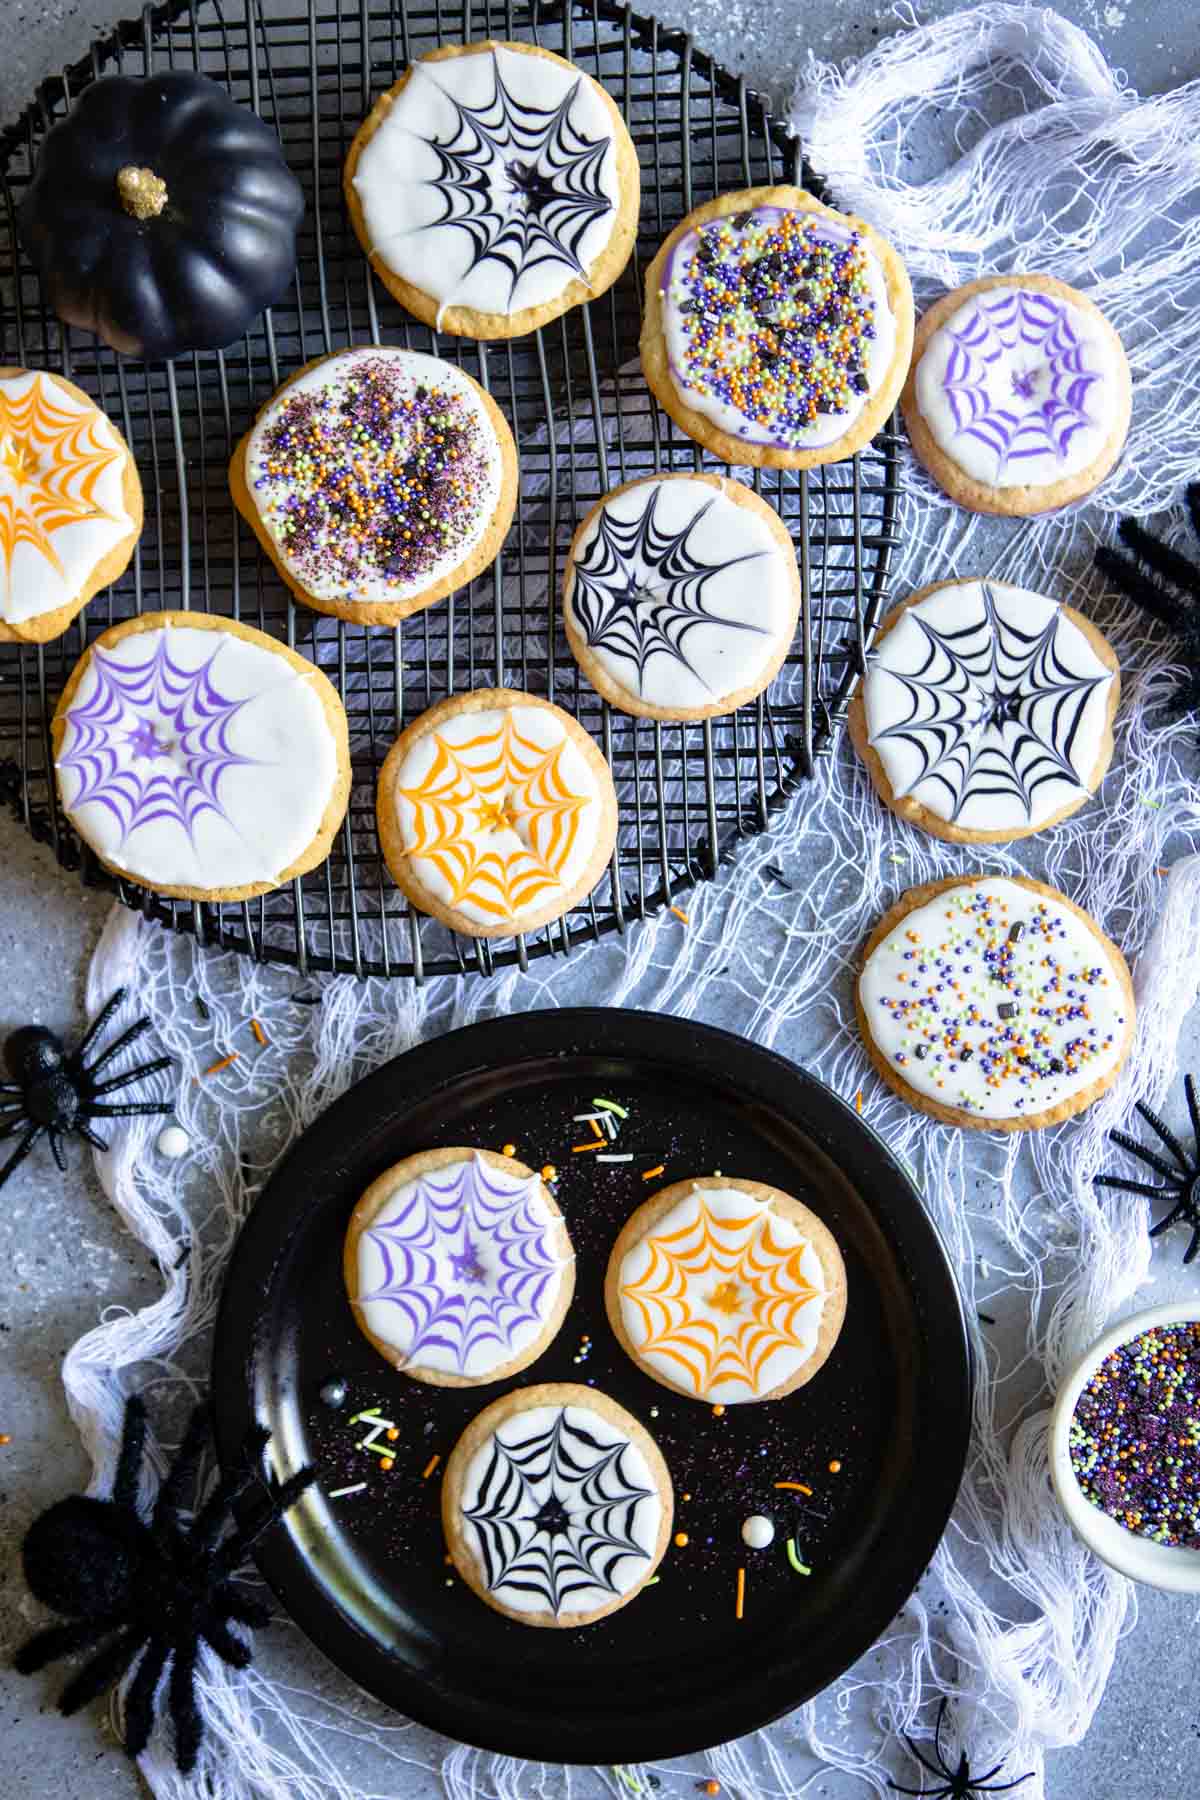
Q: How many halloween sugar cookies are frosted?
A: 13